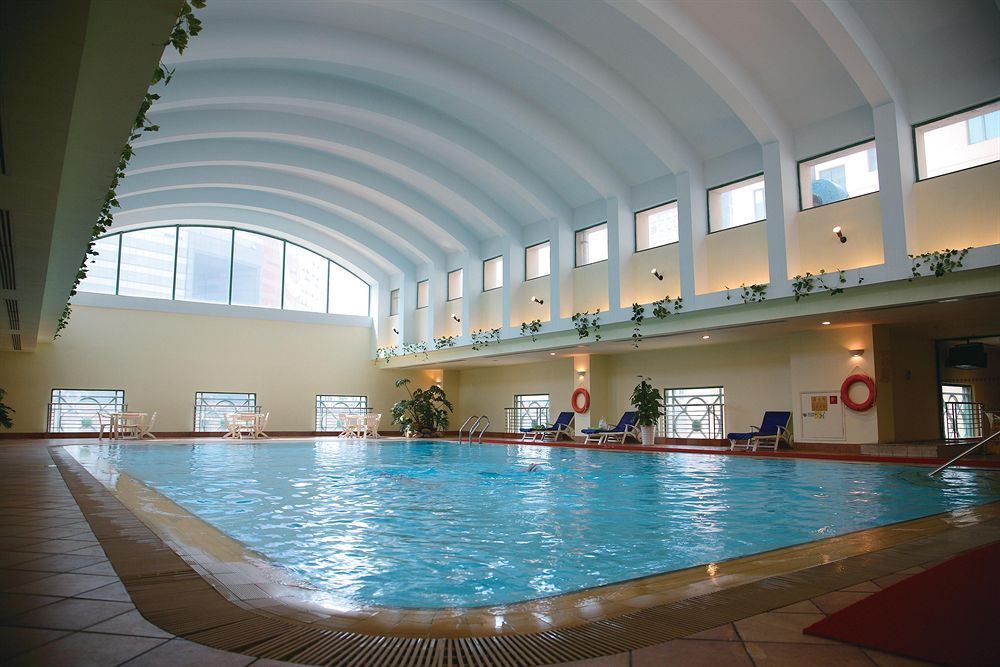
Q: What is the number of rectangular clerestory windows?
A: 10